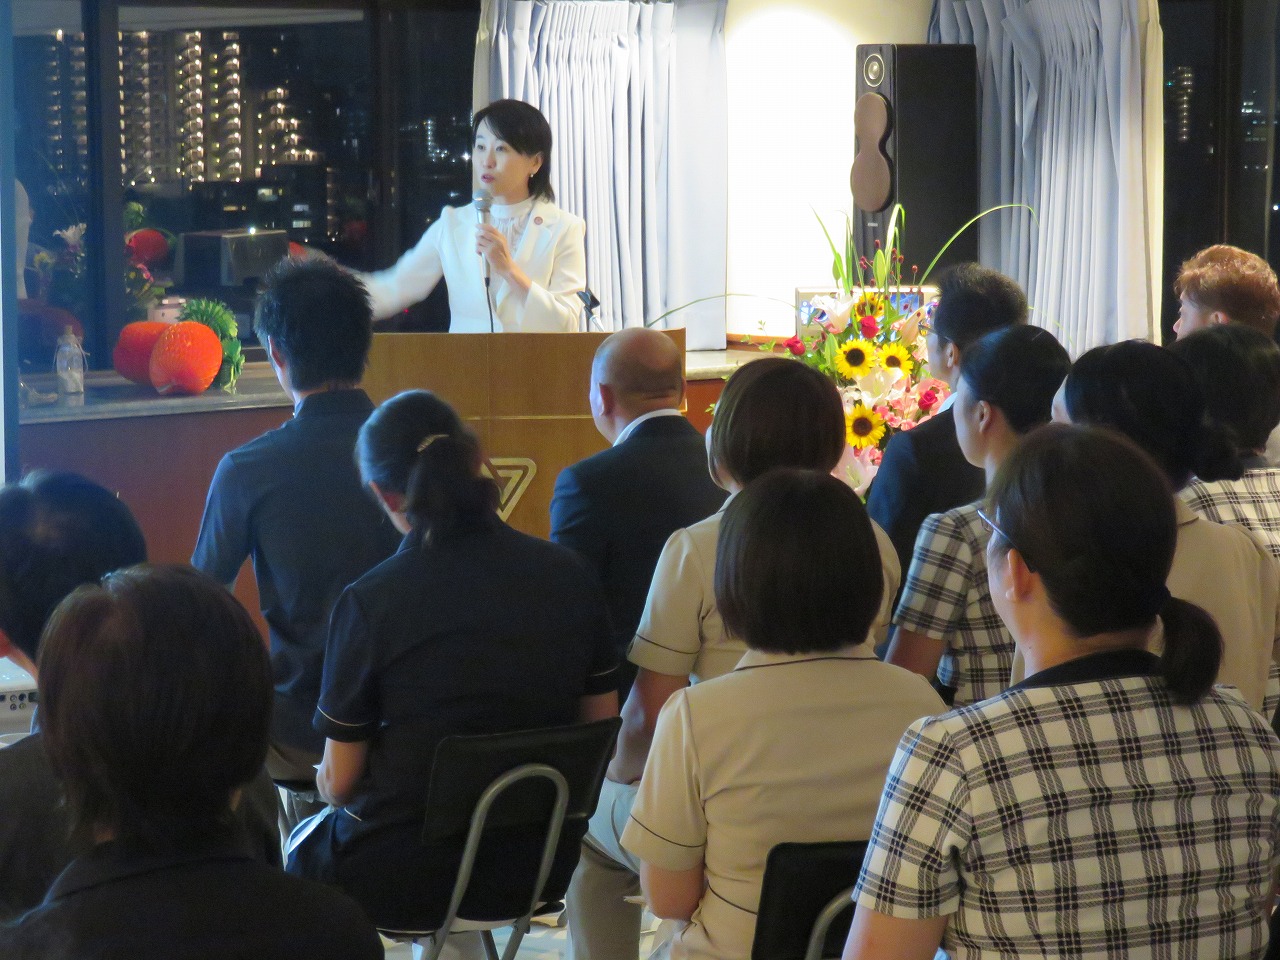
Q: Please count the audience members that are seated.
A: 13